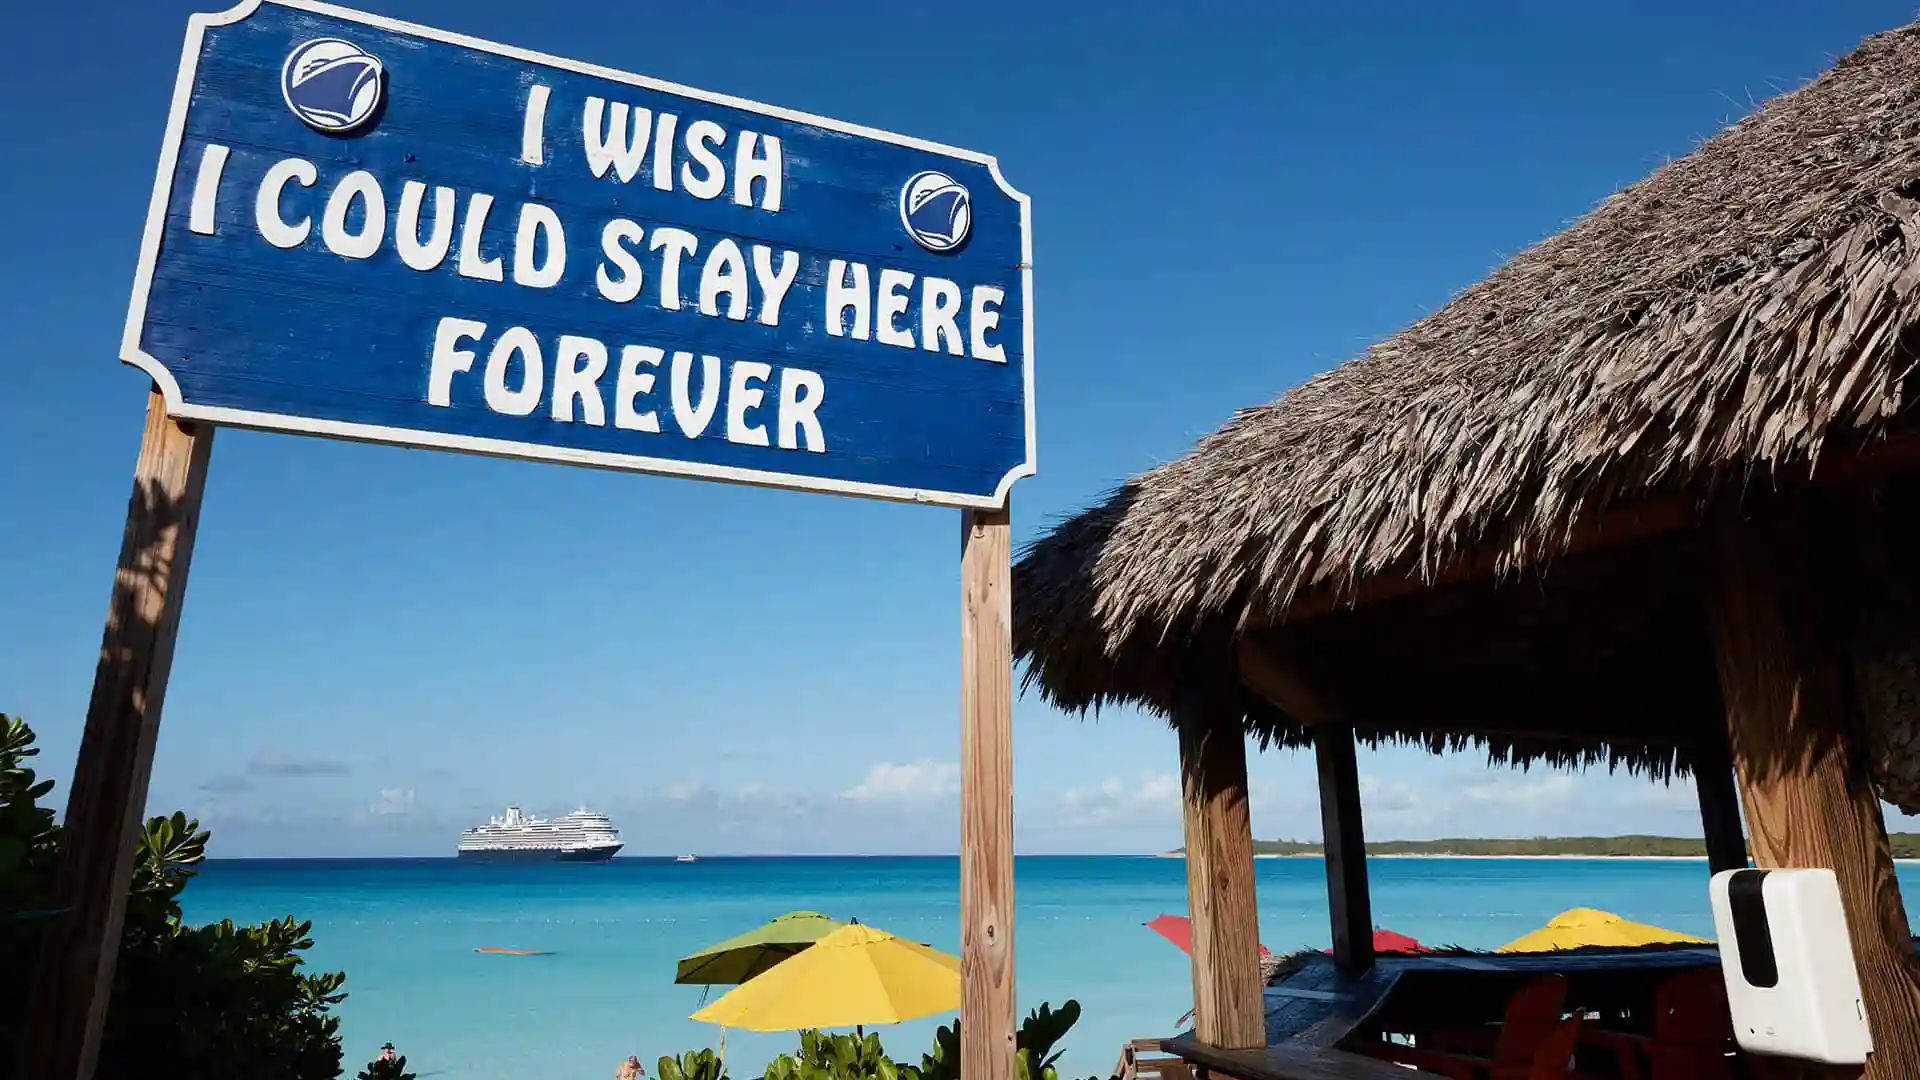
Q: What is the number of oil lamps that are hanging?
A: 0